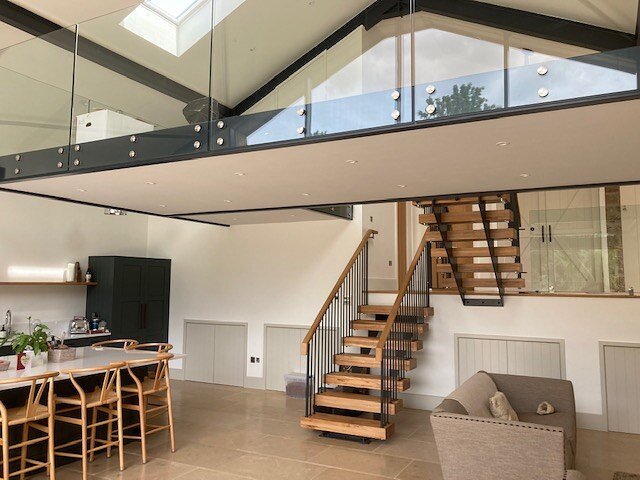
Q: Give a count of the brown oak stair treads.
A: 13